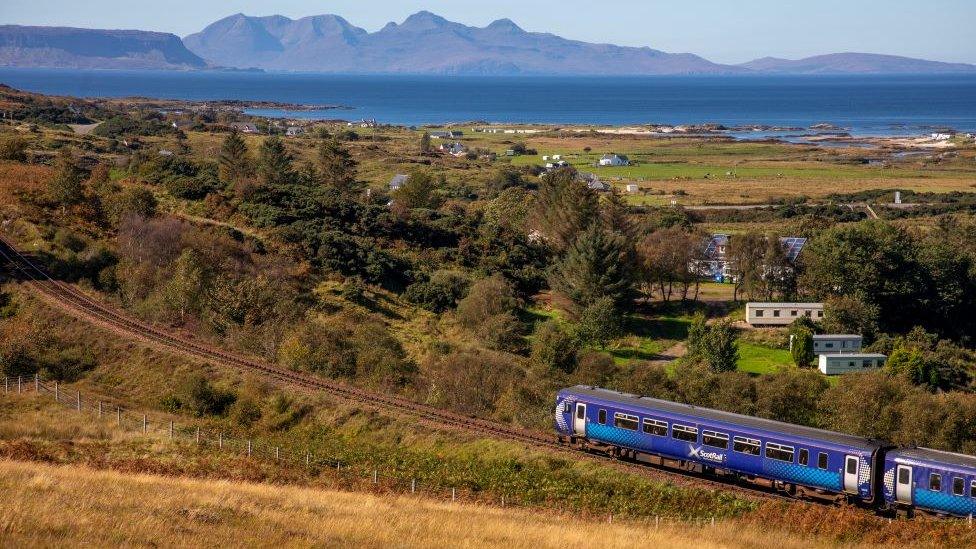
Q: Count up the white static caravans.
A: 3